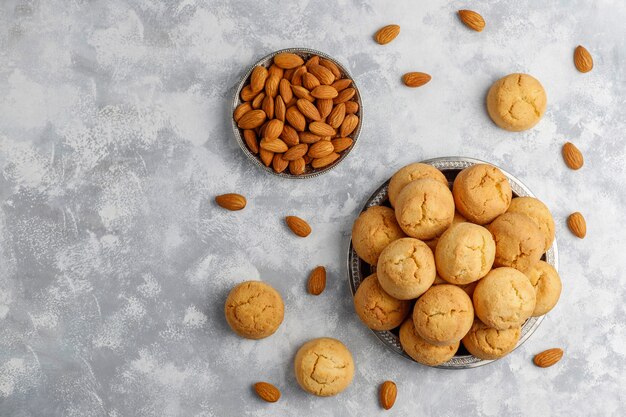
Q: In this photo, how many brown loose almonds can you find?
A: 12